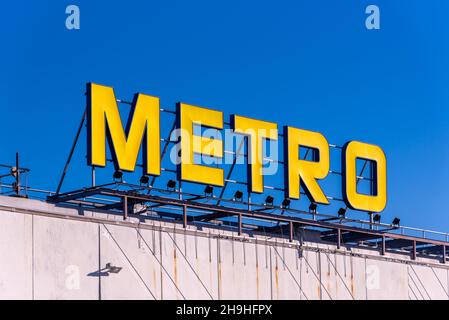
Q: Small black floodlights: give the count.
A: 11